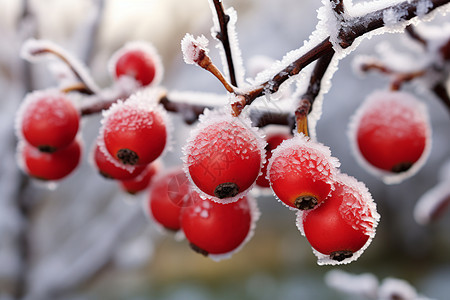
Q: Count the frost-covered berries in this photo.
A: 13